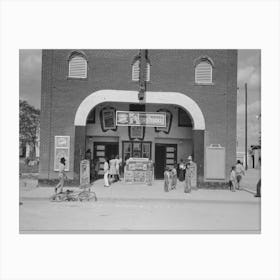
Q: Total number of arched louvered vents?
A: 3